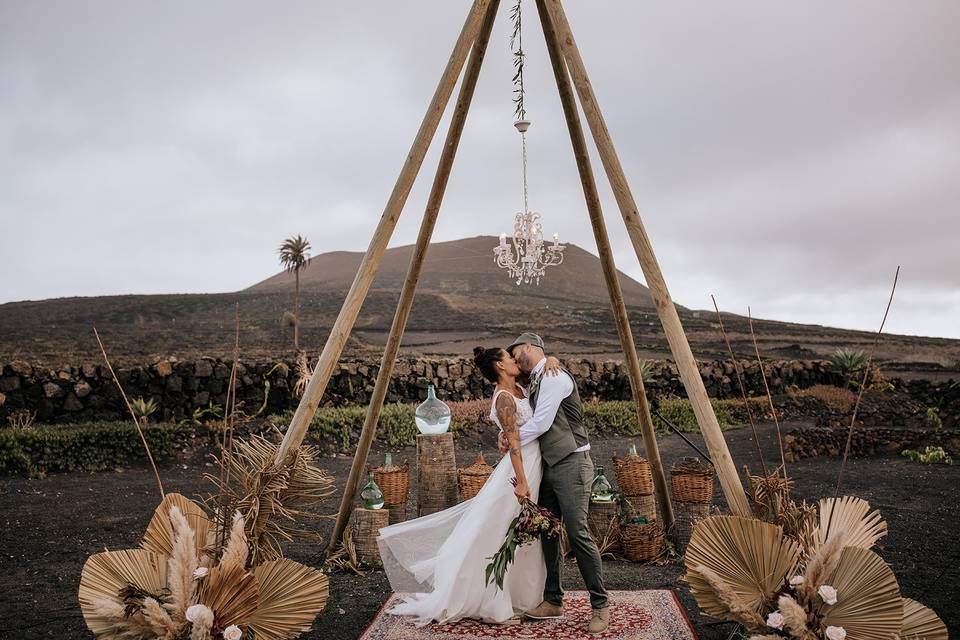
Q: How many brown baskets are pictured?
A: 5